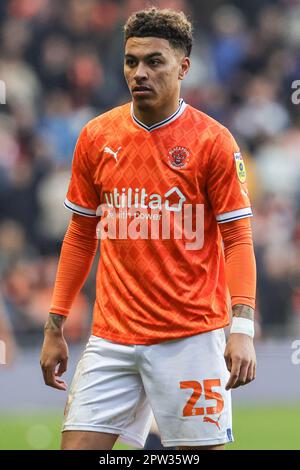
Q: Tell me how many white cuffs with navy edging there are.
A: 2